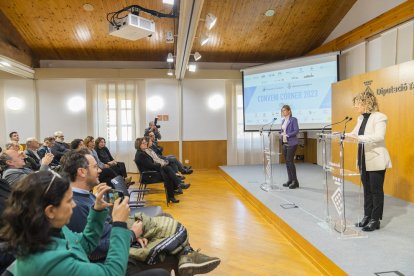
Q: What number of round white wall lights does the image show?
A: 4